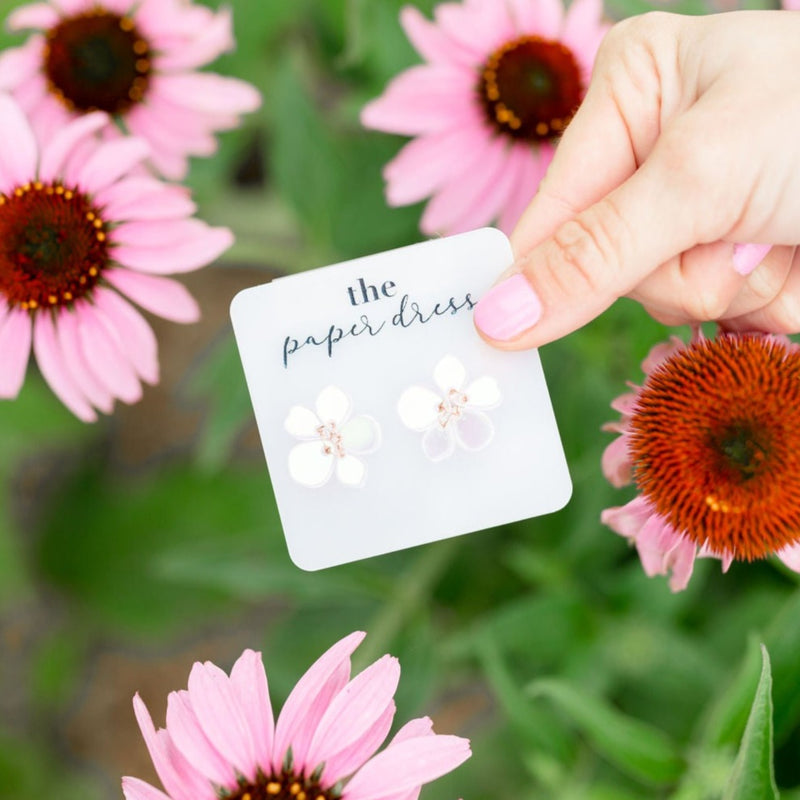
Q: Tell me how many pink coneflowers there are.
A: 5